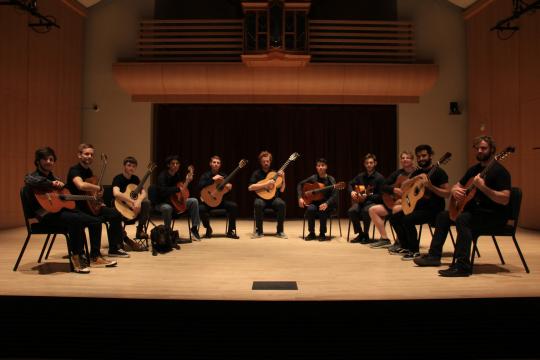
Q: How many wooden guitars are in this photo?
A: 11